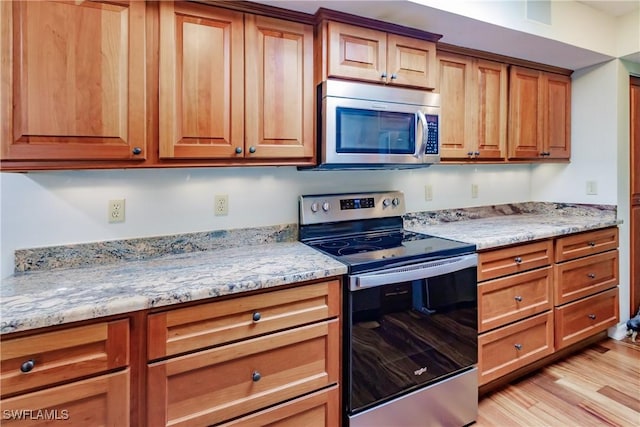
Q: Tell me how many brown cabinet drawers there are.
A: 11